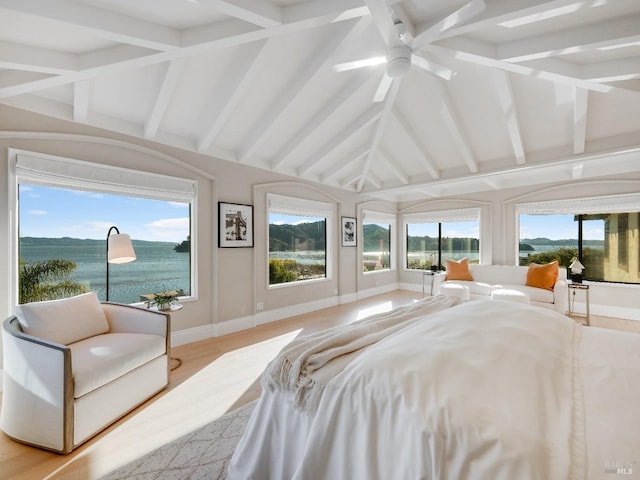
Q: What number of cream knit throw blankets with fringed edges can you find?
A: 1